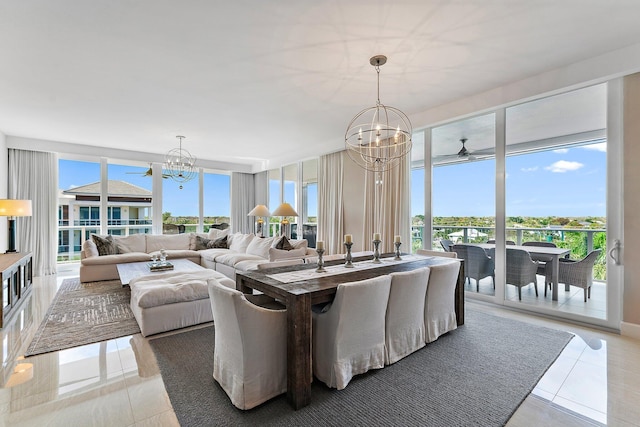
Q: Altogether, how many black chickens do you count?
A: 0